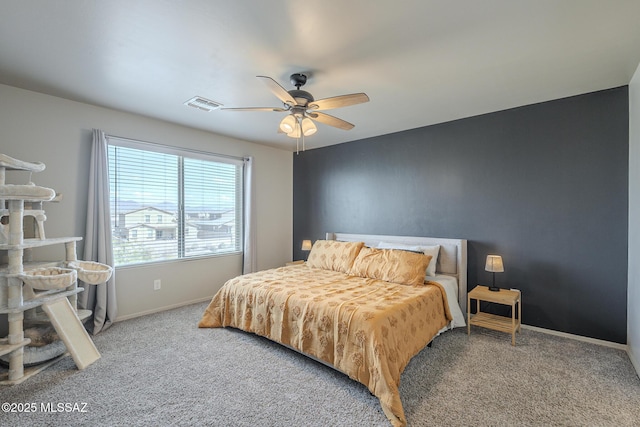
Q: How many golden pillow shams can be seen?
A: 2